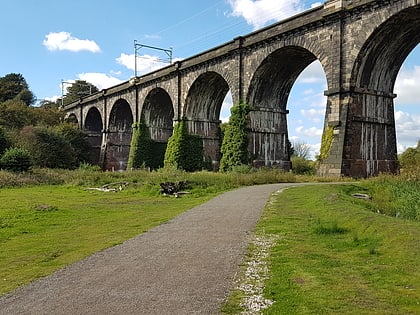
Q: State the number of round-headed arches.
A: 7